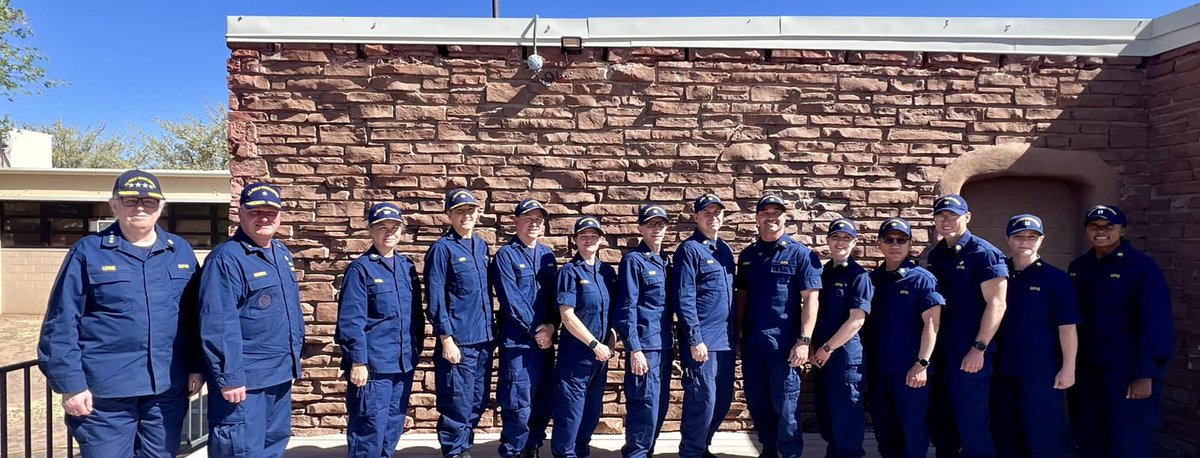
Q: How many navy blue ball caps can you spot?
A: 14